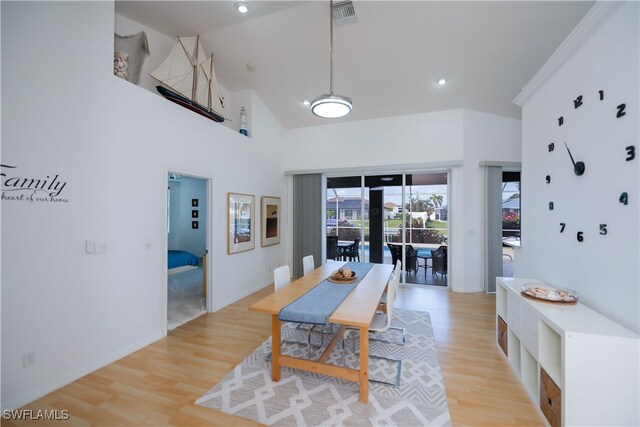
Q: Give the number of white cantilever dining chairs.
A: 4